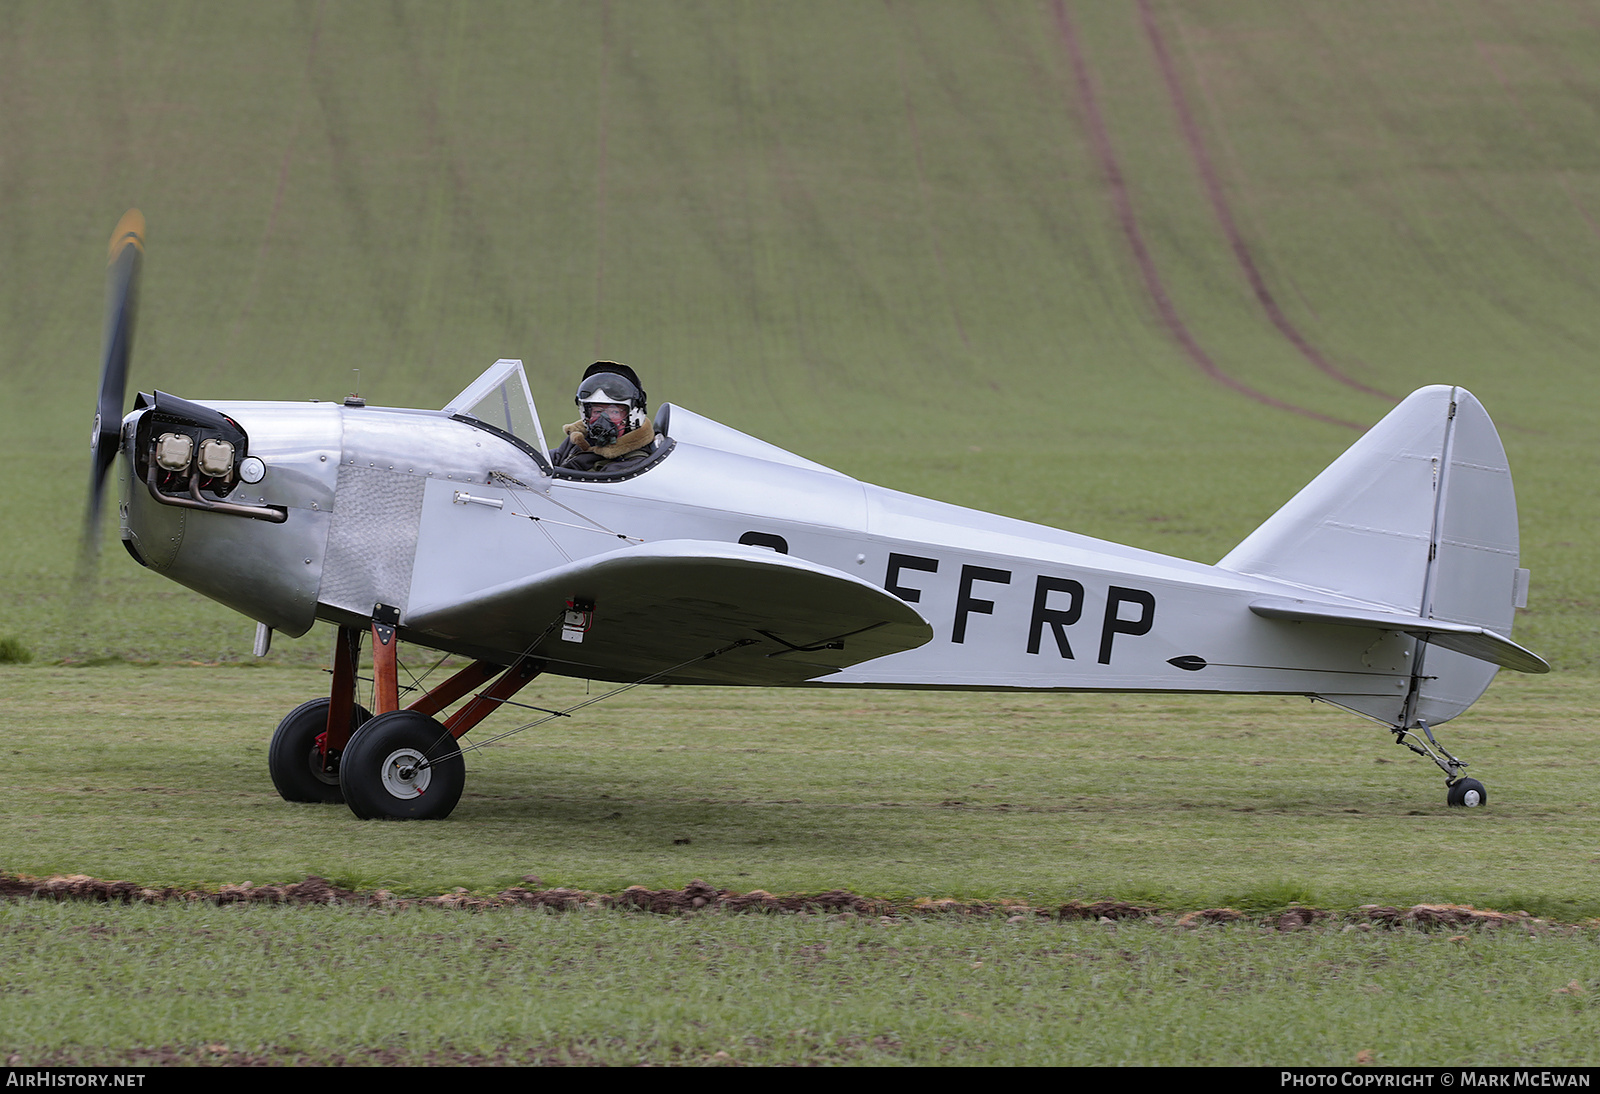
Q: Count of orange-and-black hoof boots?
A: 0